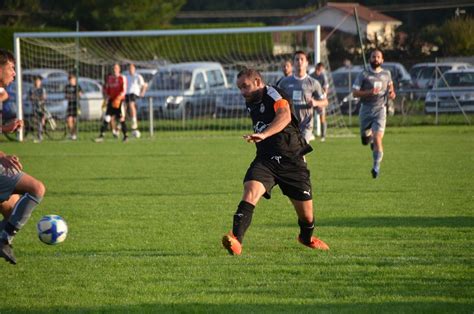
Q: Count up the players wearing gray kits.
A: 4